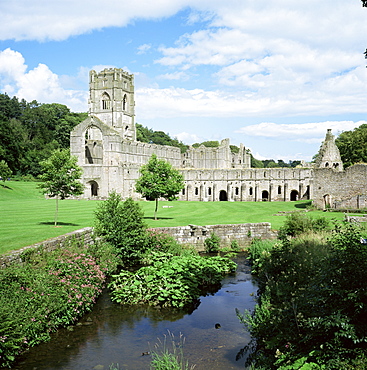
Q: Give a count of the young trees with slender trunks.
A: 2